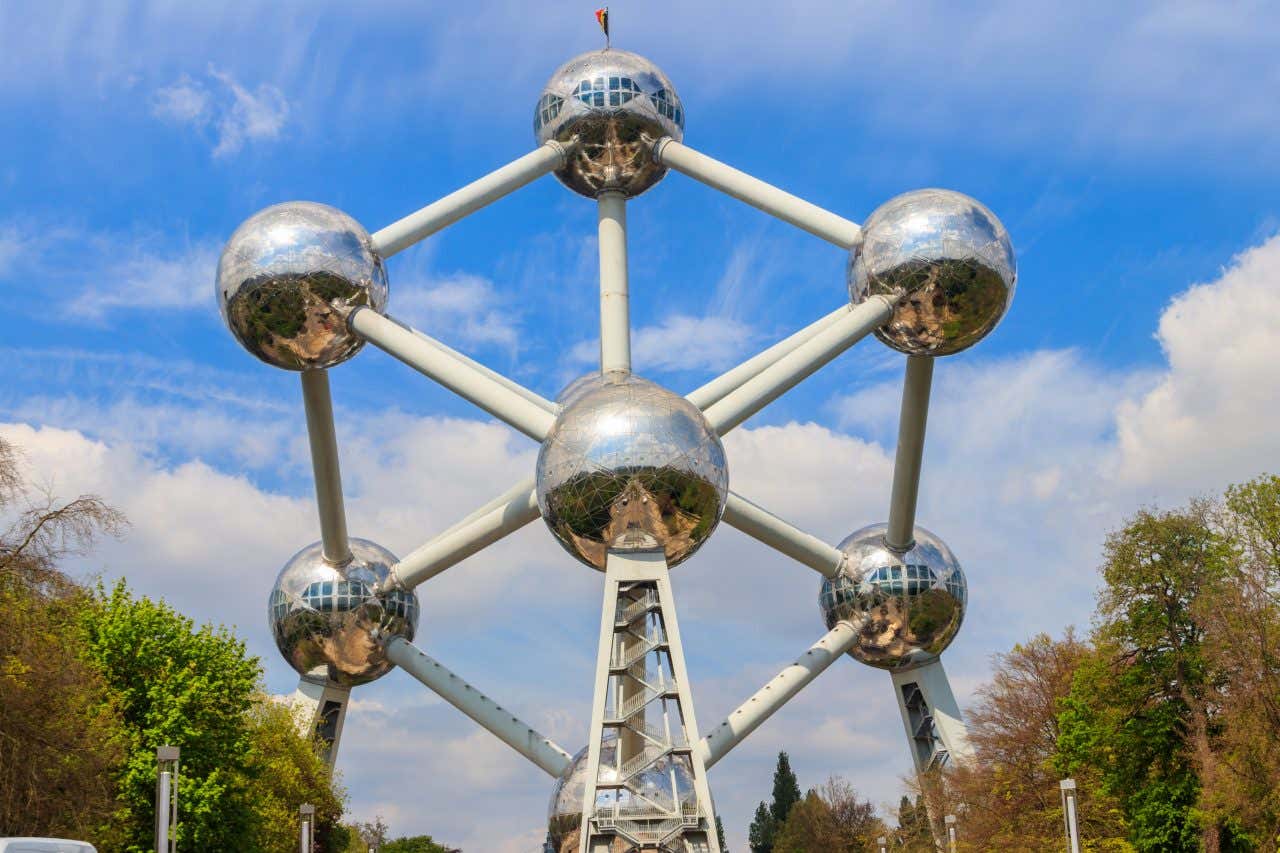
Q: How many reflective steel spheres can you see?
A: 8